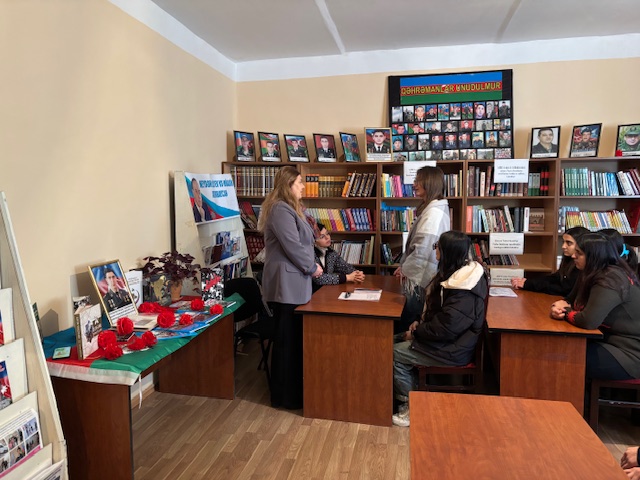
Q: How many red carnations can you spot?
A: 11